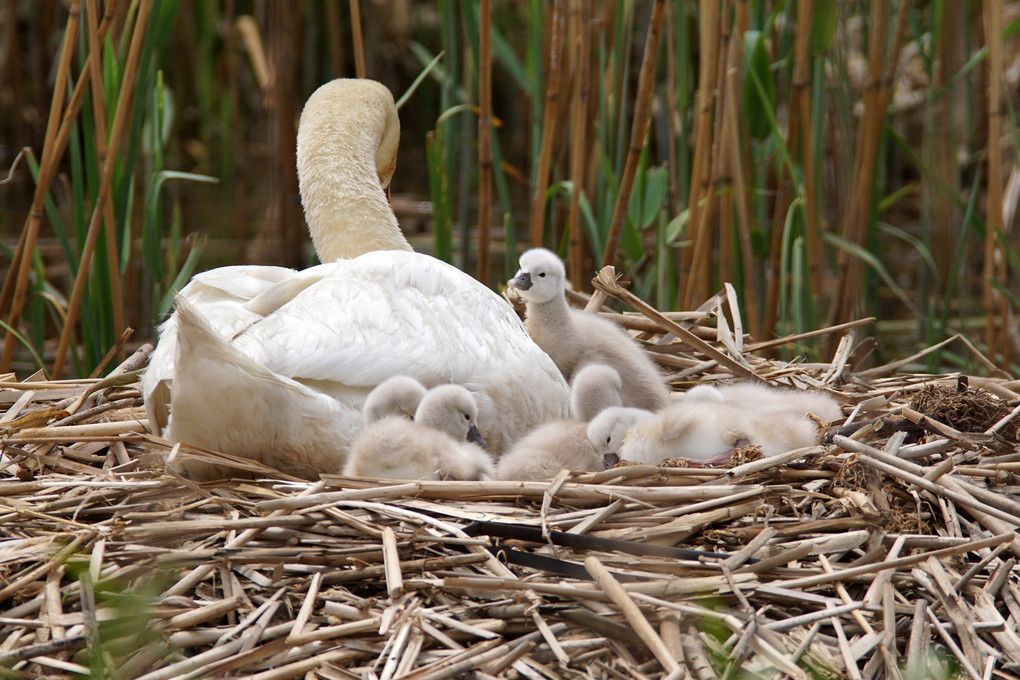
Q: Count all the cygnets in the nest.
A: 6